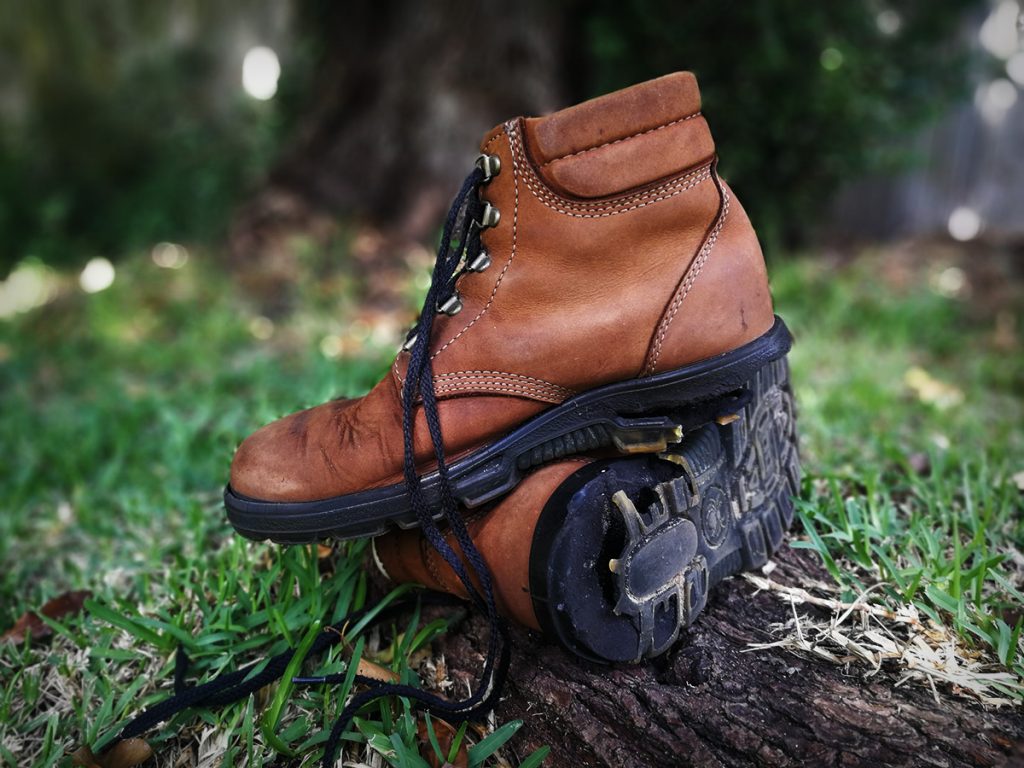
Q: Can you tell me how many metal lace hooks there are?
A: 5